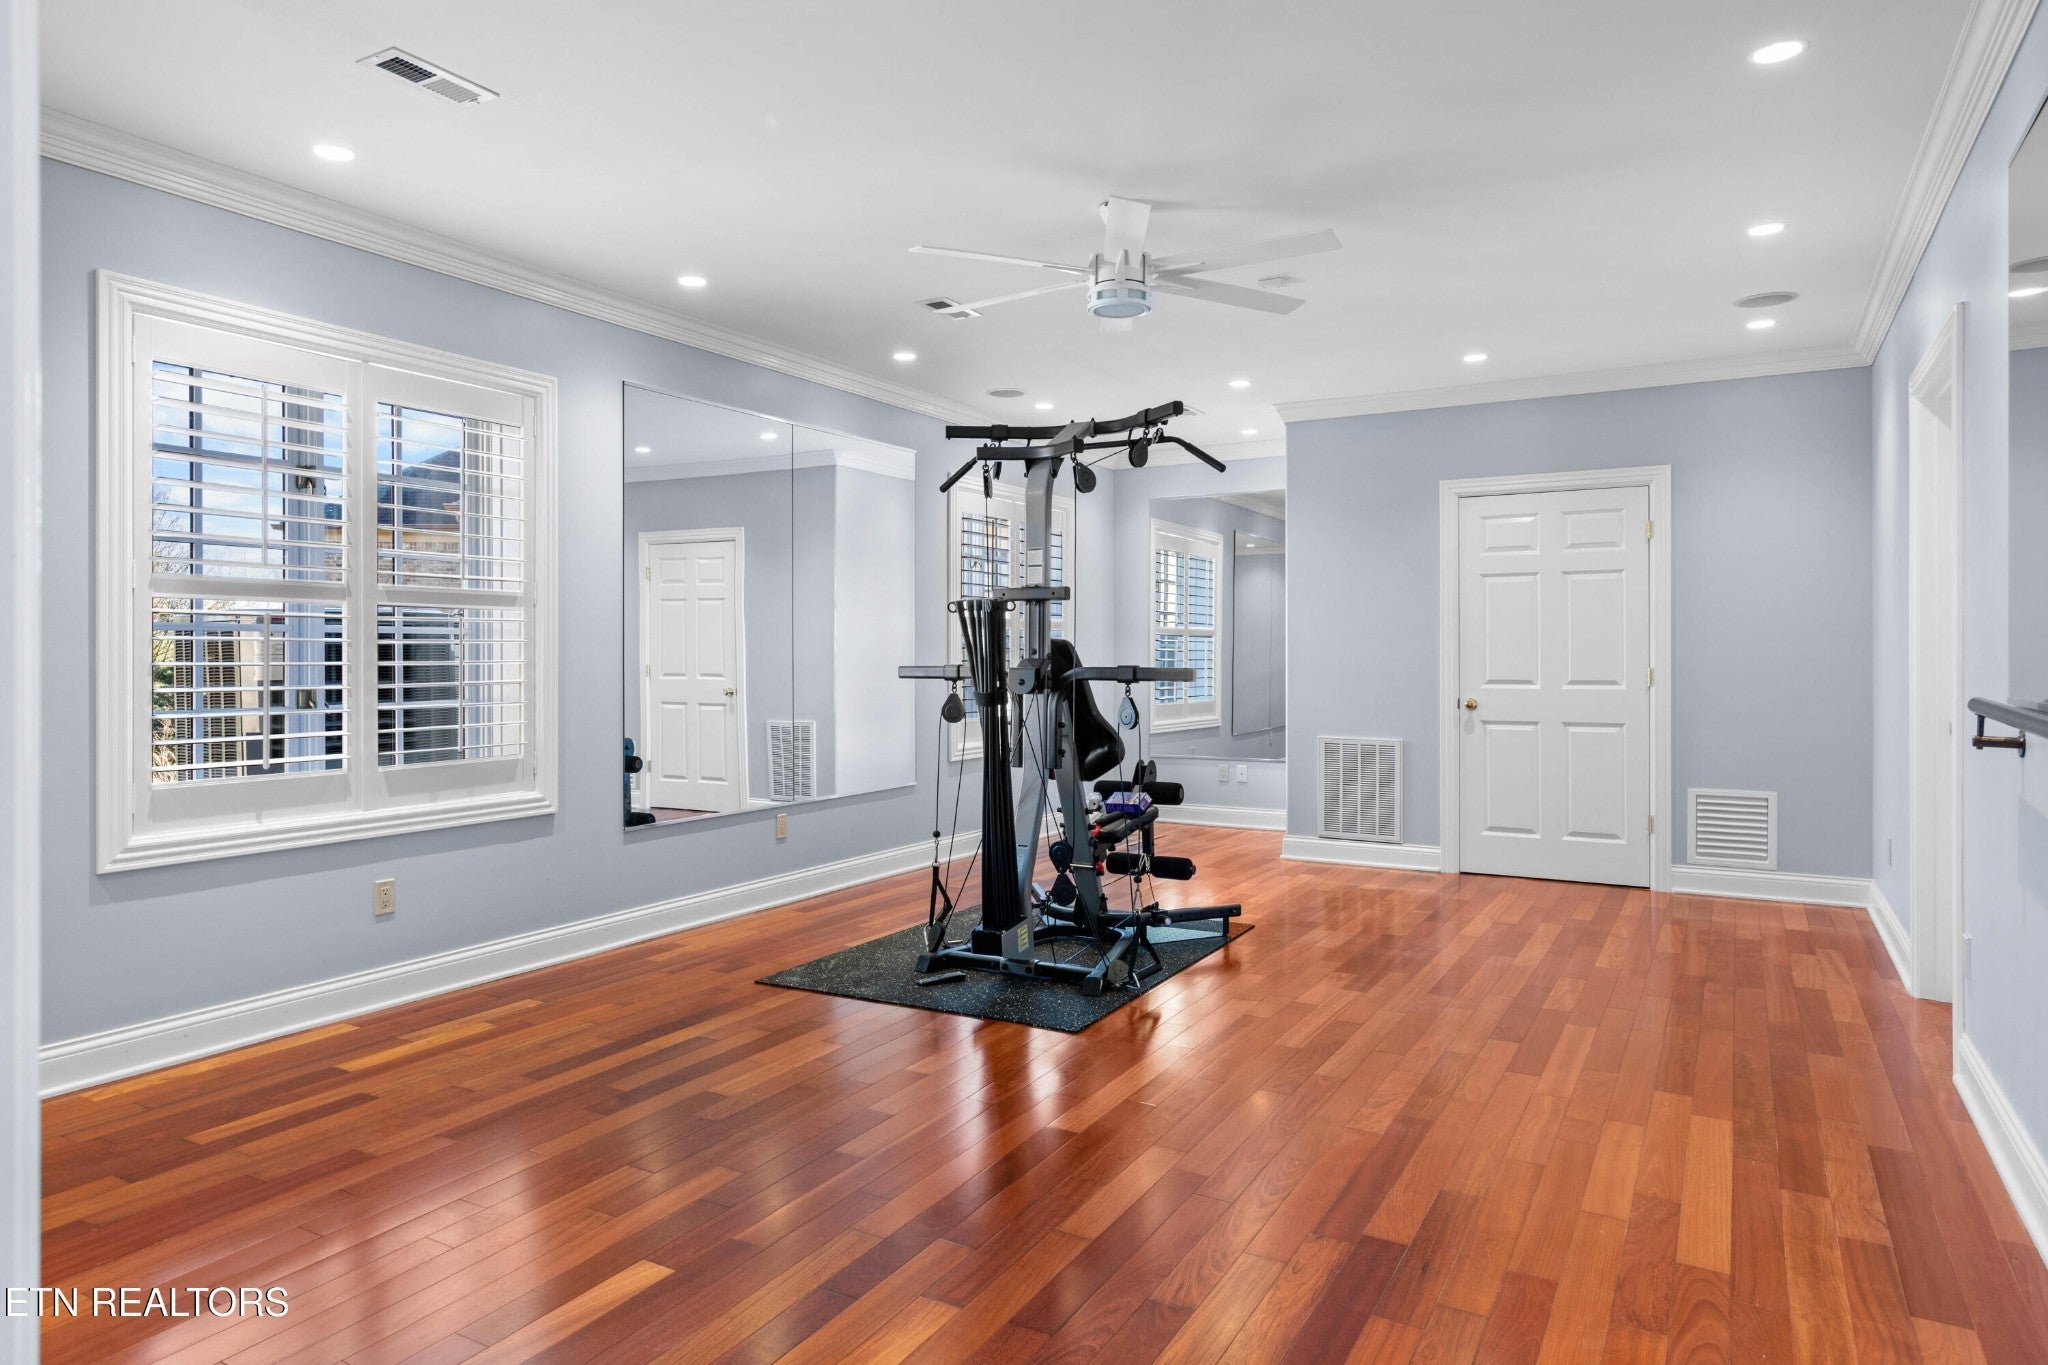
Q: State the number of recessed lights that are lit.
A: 10